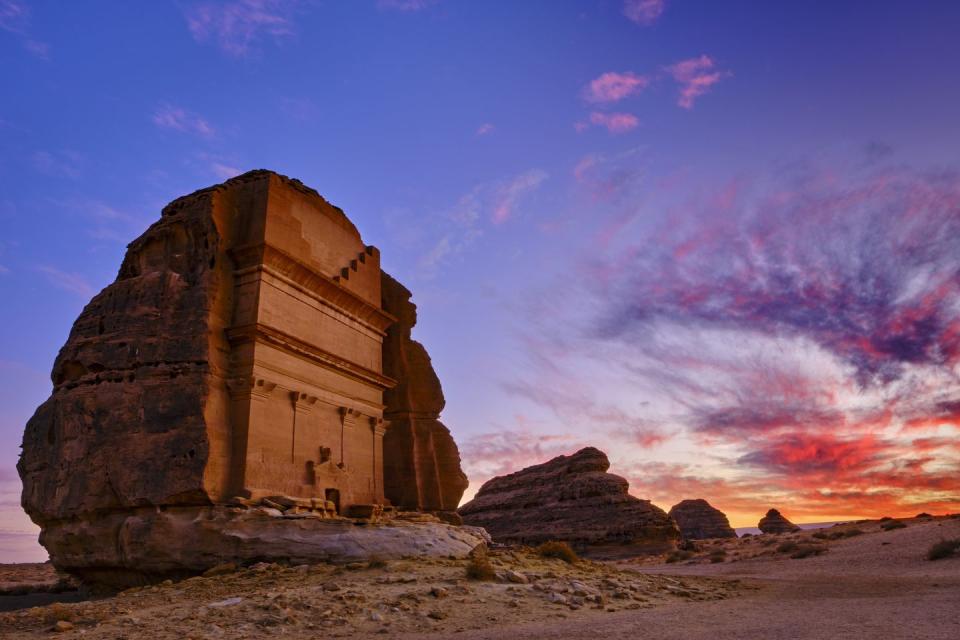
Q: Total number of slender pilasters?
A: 4